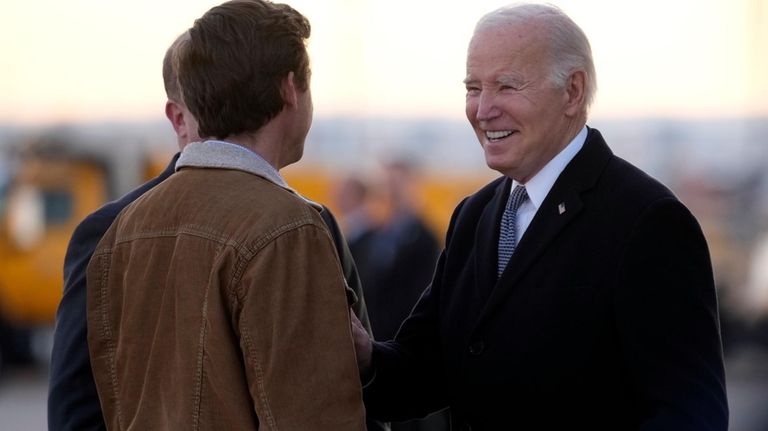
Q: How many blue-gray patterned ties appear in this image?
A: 1